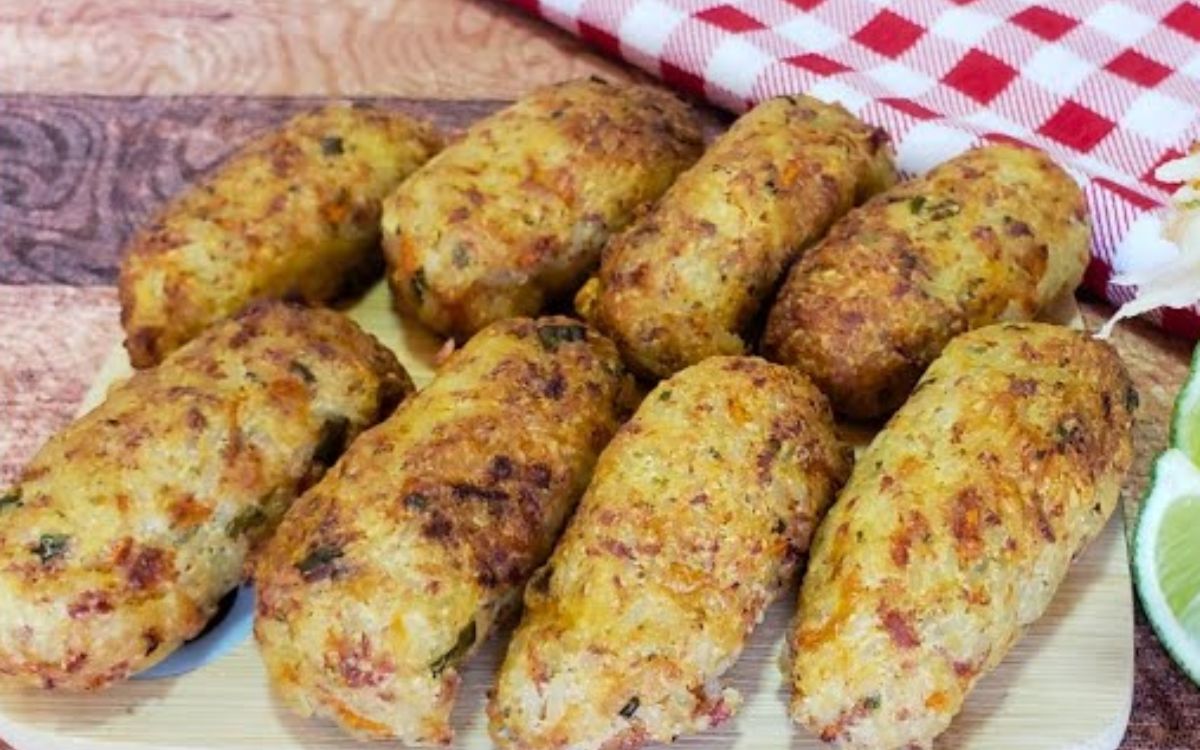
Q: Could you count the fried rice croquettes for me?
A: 8